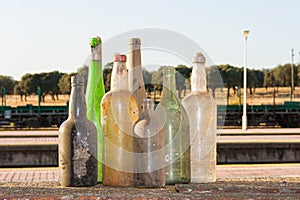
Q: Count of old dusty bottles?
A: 7